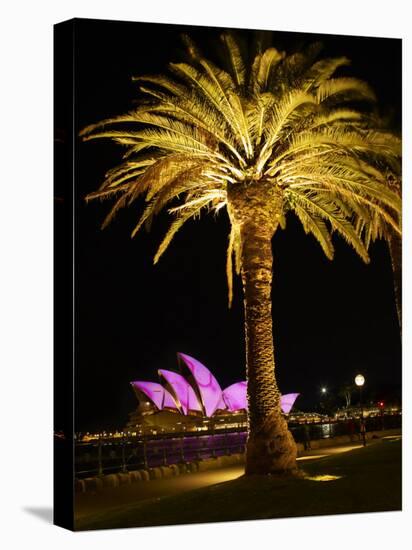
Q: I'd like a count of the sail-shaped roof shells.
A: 5